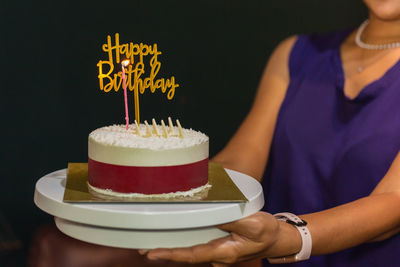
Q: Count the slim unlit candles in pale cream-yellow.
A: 6